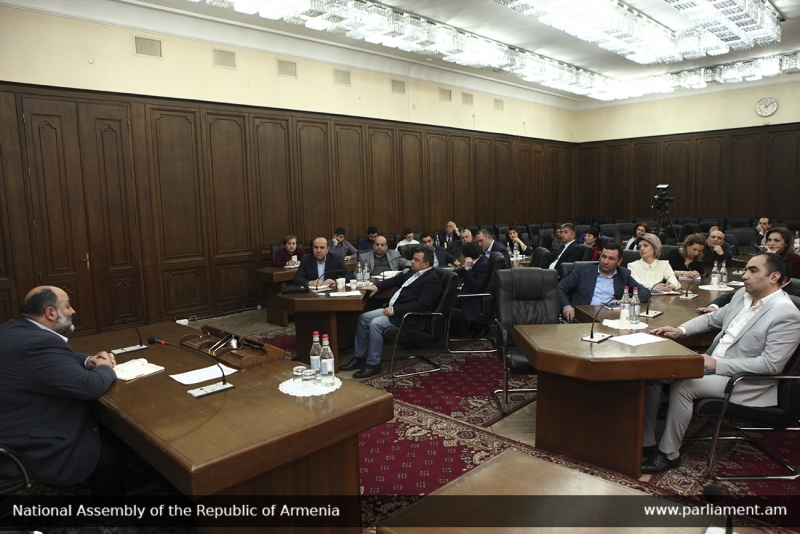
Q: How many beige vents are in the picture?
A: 8